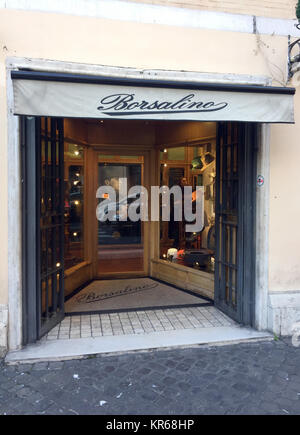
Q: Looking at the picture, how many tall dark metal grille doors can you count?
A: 2